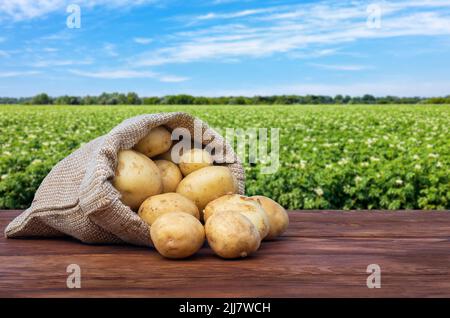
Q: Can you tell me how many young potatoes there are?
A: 11